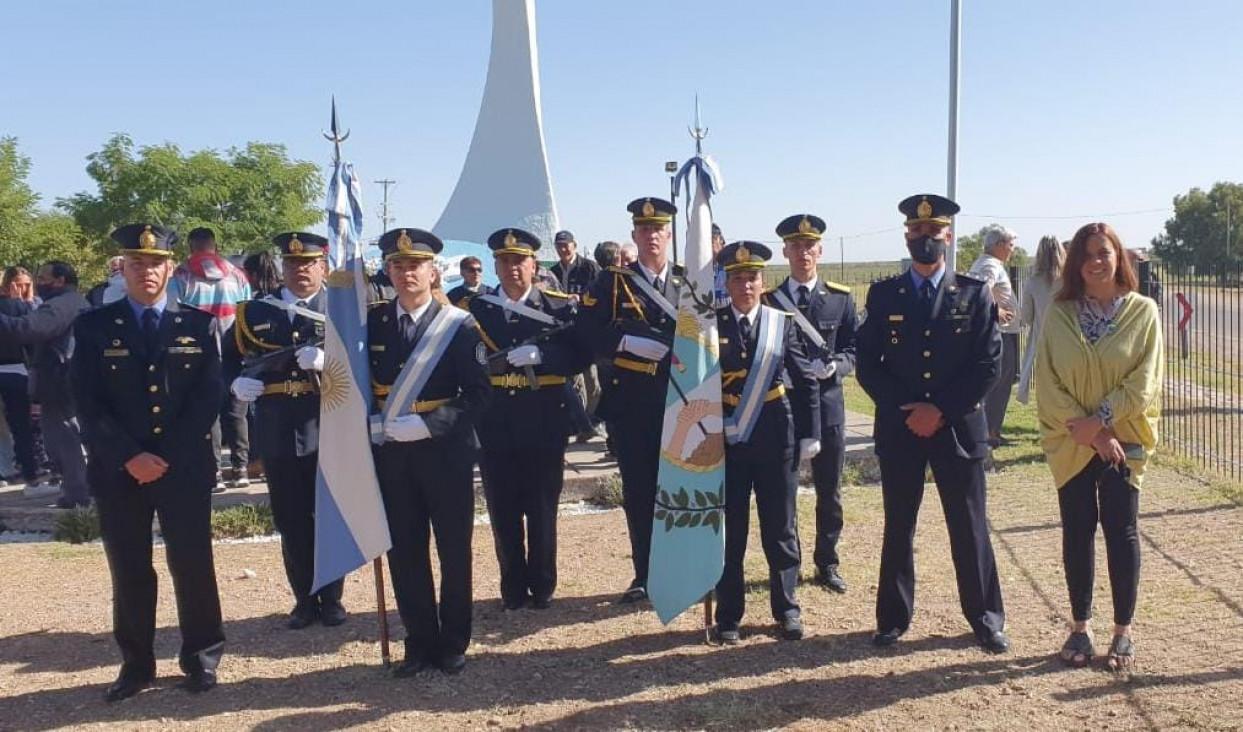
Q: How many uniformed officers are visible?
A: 8